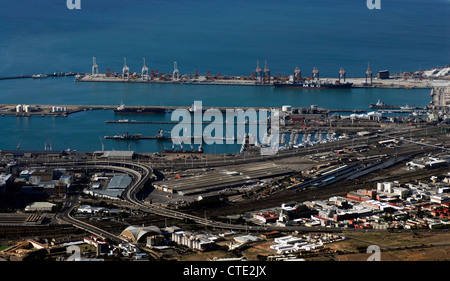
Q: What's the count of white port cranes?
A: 4